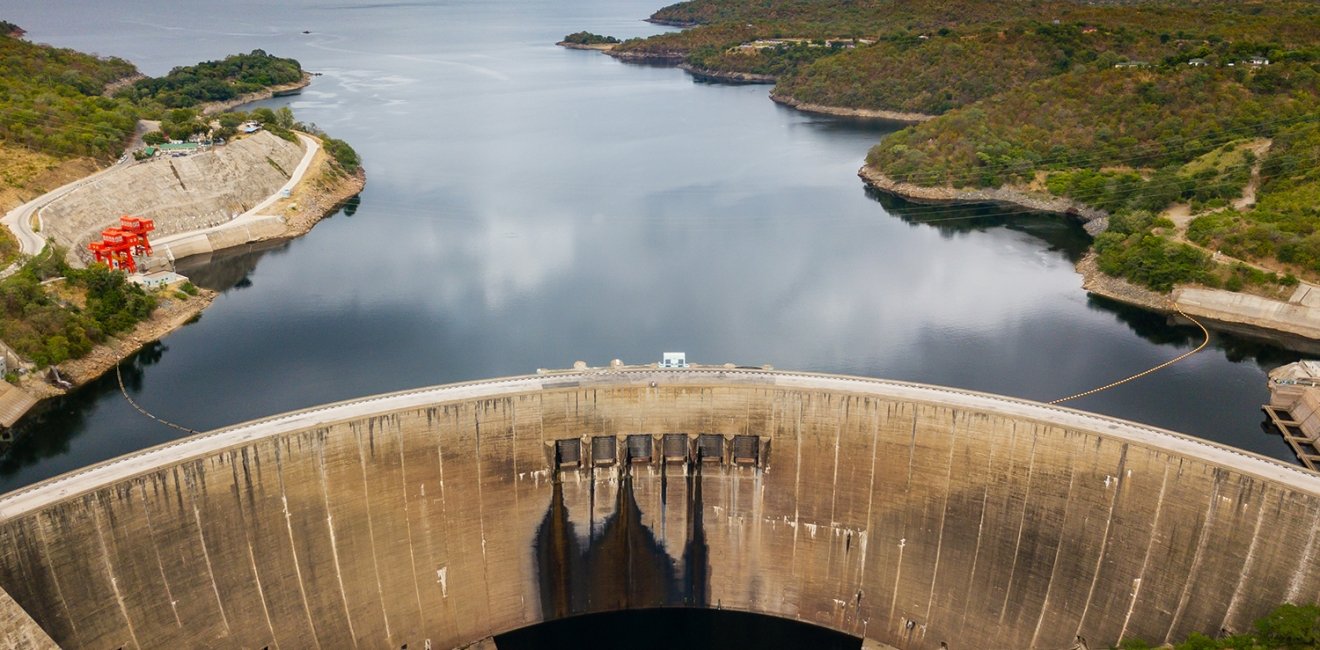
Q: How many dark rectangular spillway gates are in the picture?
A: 6